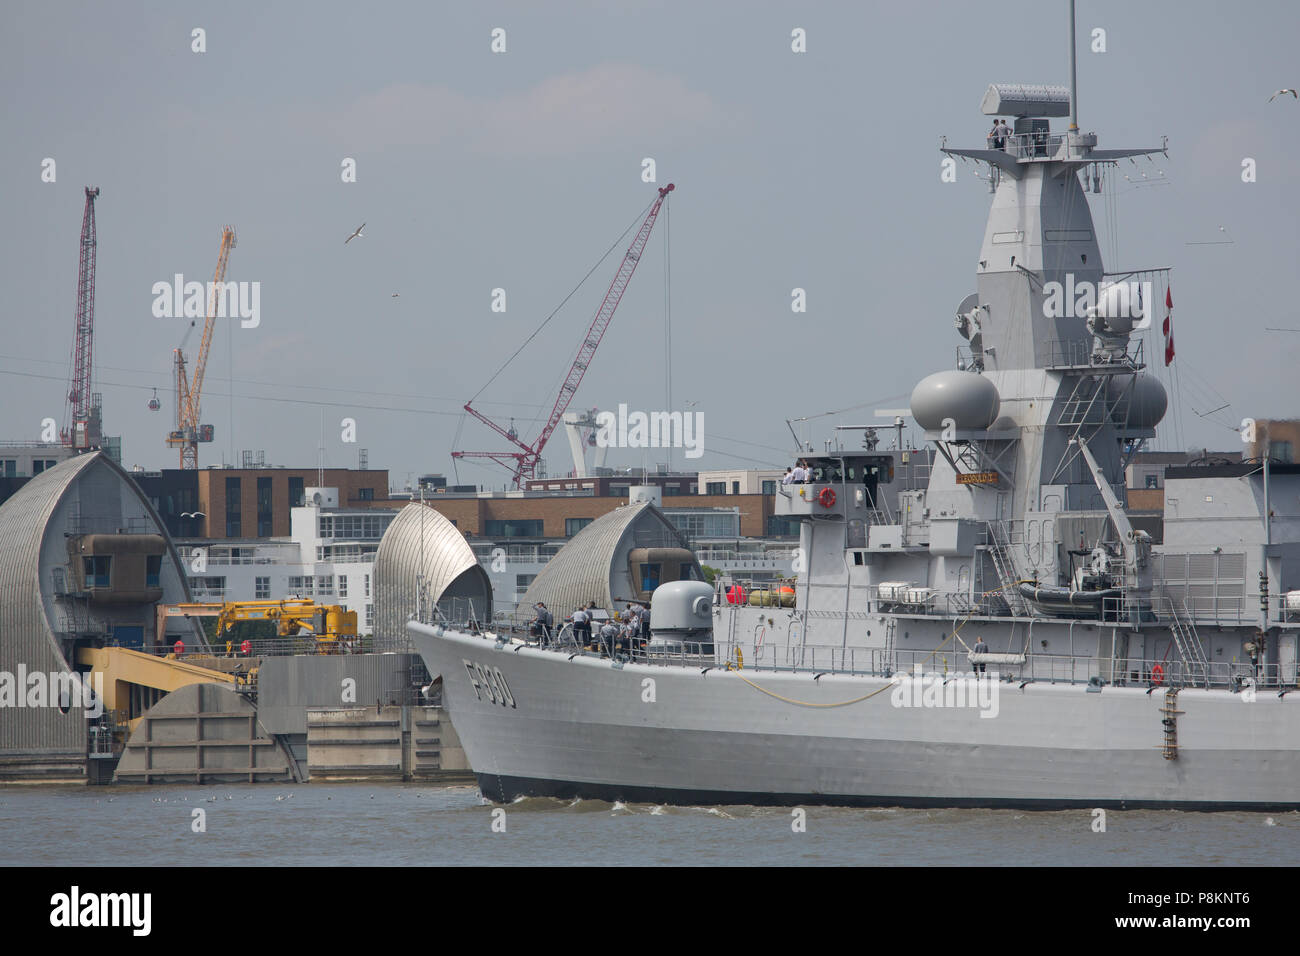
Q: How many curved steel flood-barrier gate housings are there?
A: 3